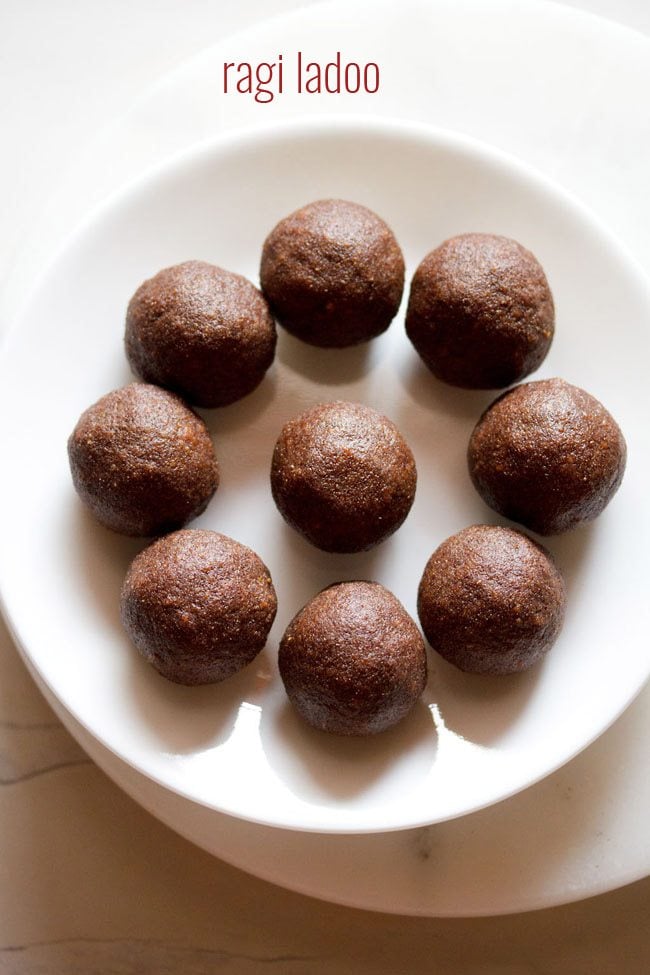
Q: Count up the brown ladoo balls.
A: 9